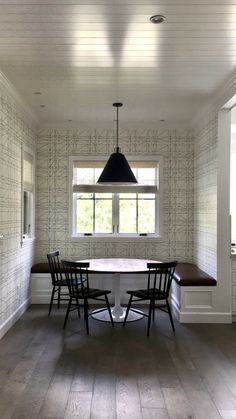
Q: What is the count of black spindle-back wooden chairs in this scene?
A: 3